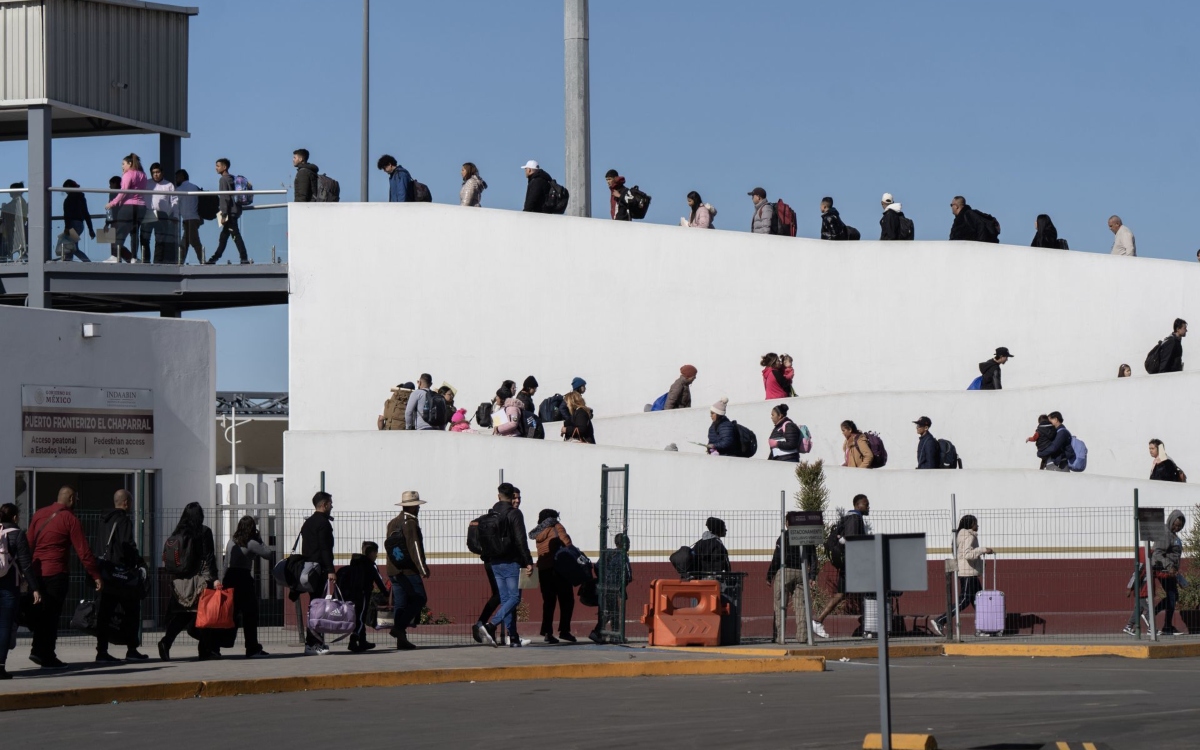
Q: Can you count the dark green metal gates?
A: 1